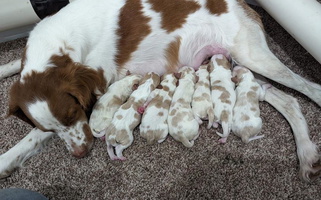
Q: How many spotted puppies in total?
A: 7